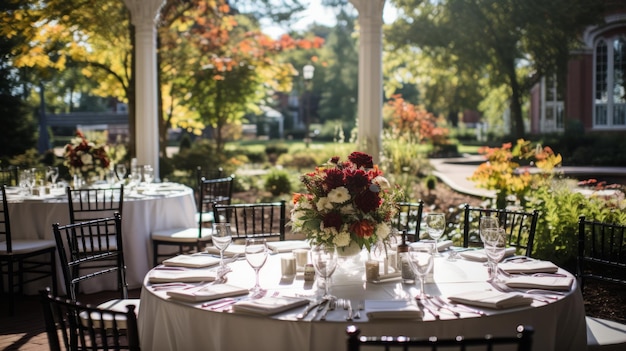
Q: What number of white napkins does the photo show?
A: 12